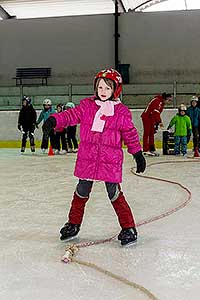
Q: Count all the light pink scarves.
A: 1